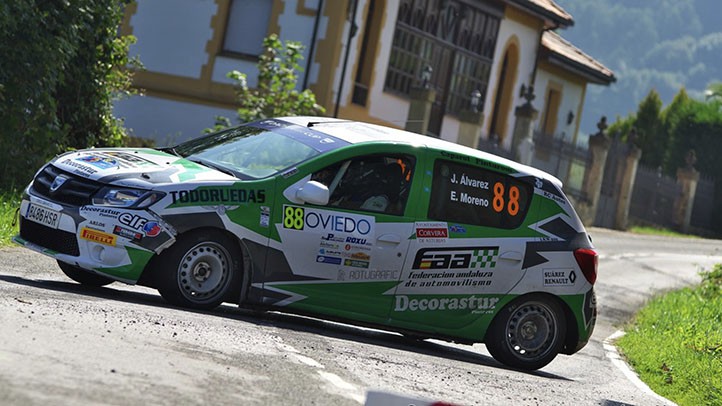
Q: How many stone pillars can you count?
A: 6